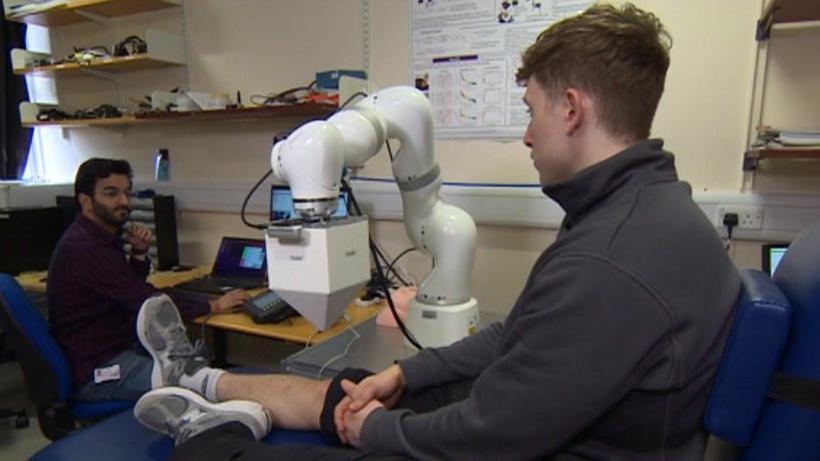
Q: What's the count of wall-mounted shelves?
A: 5